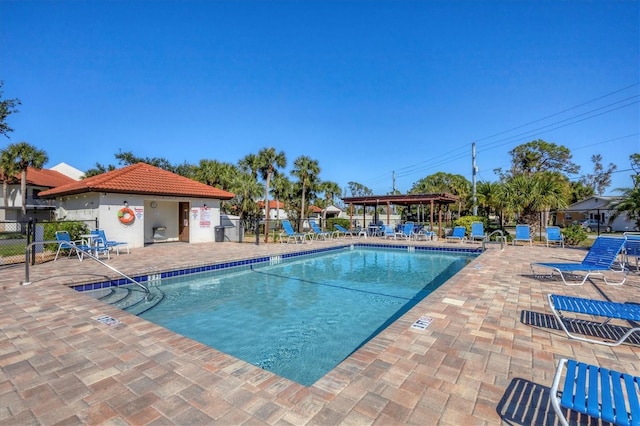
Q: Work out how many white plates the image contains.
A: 0